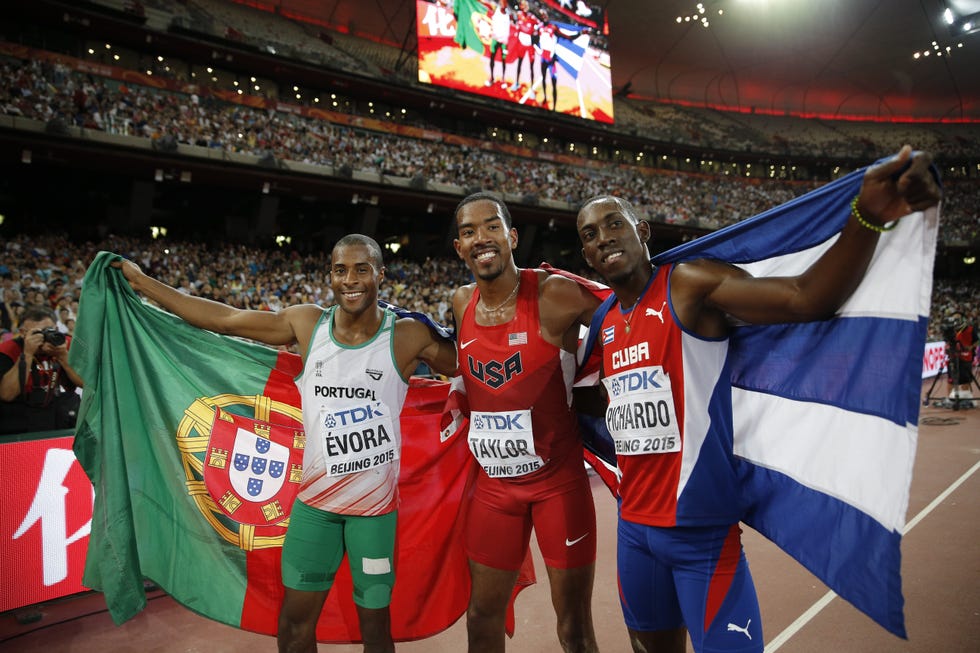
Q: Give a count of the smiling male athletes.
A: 3